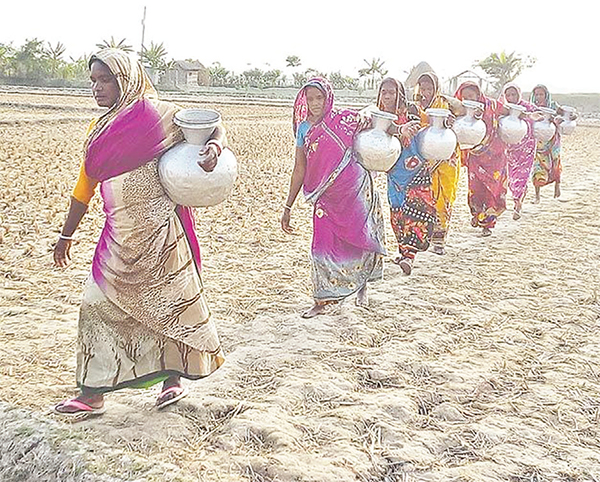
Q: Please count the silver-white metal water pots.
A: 7